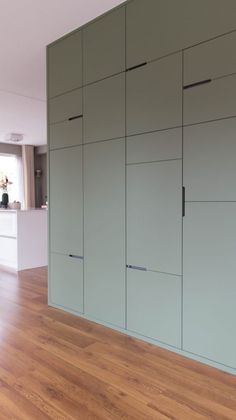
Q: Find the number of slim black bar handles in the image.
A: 6